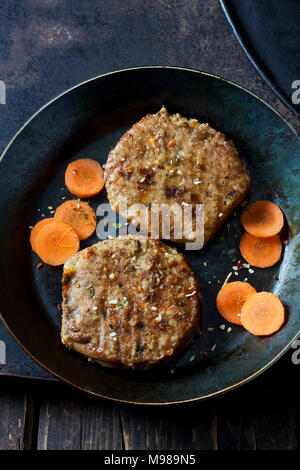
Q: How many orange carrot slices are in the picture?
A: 8